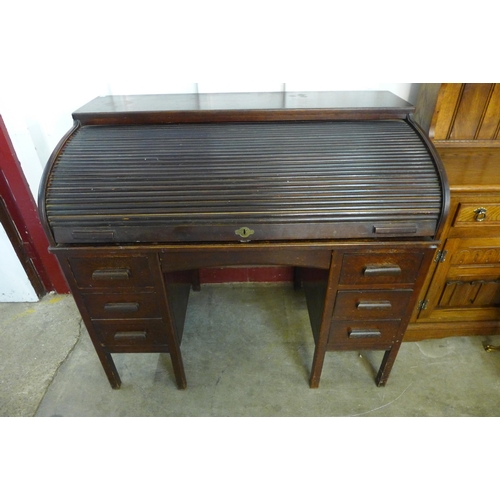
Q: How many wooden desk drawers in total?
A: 6